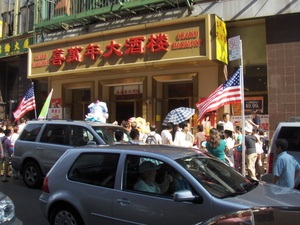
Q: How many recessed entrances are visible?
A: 3